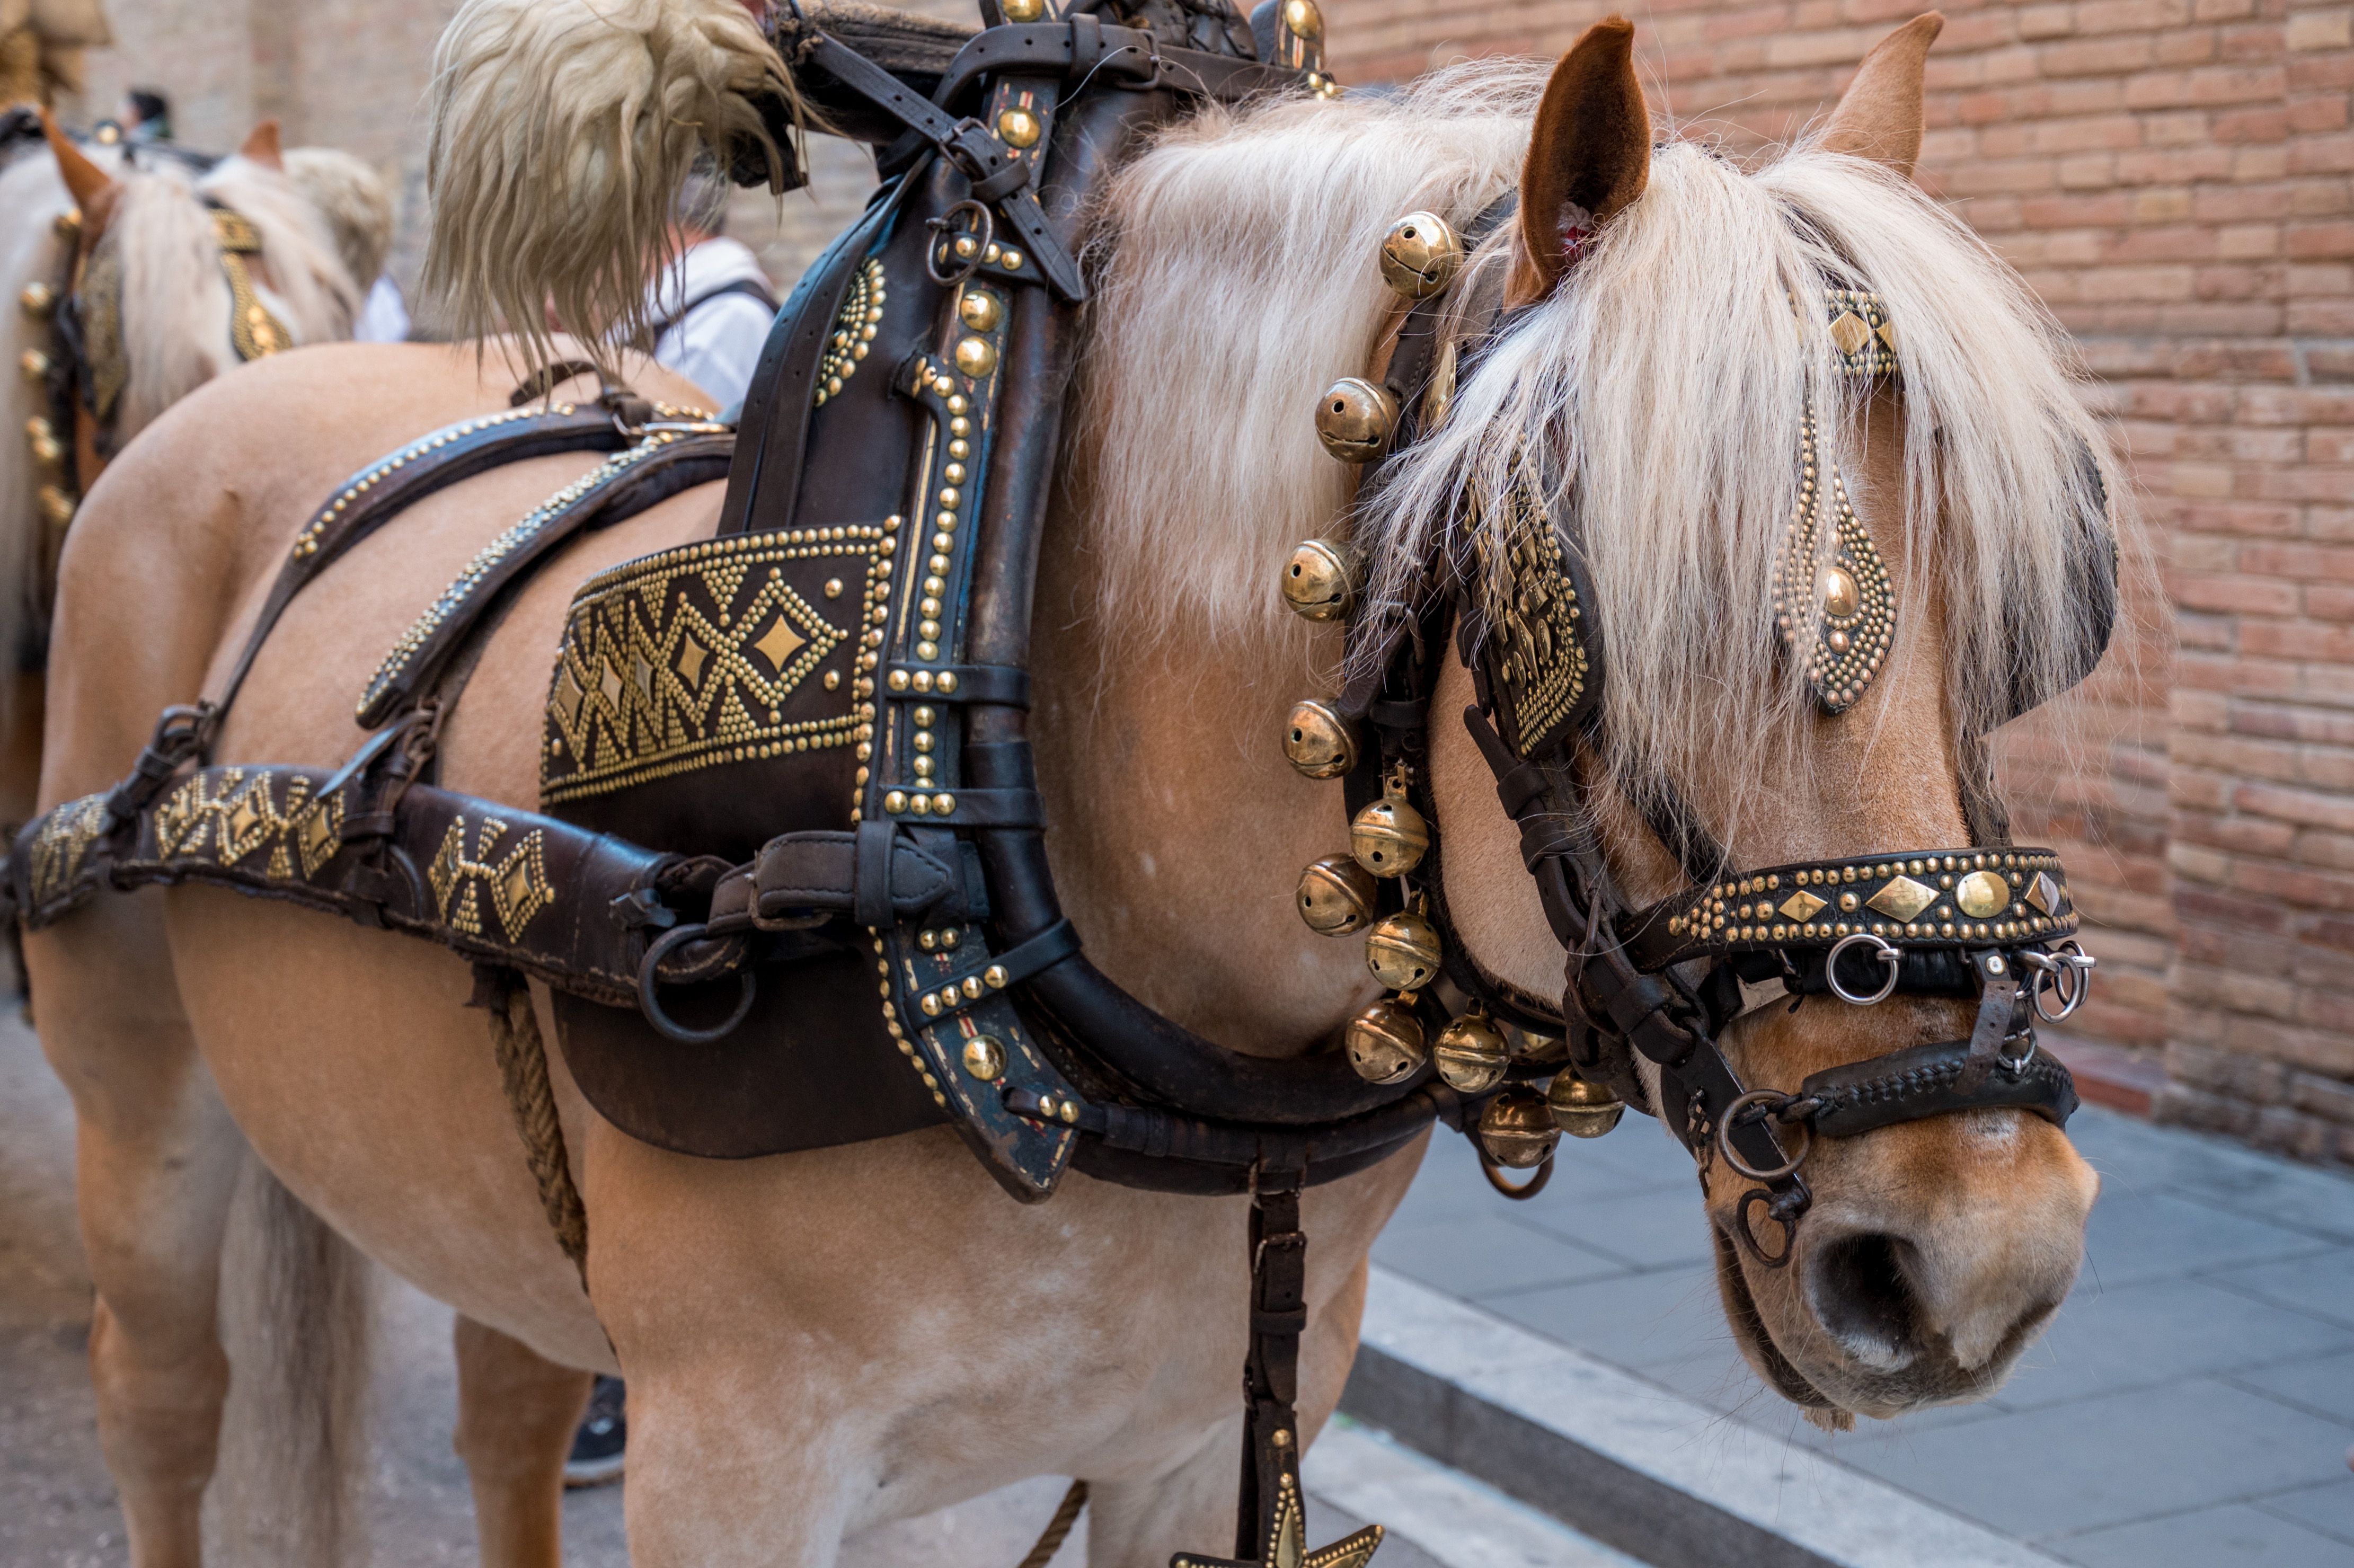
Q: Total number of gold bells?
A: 11